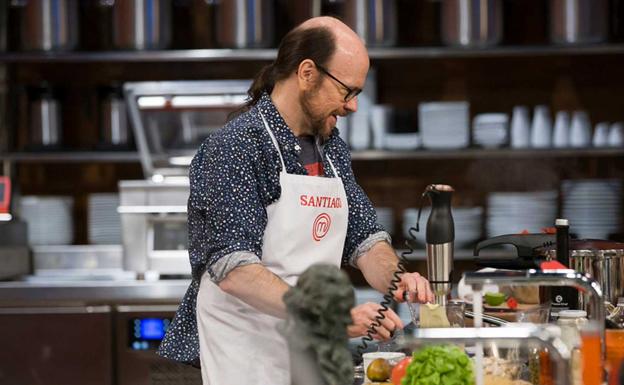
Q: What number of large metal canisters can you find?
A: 6